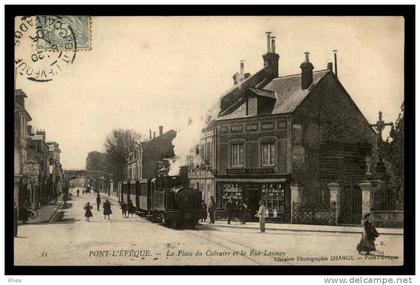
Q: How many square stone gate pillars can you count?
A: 3